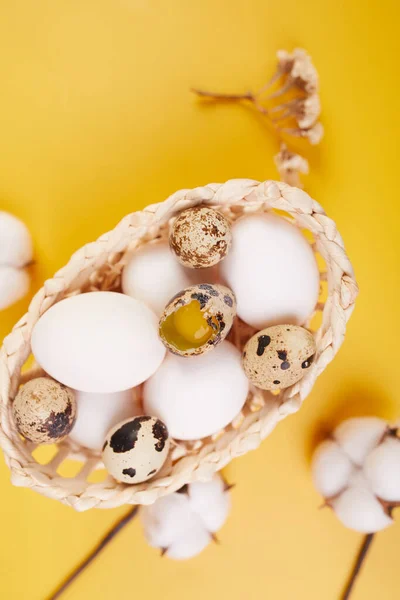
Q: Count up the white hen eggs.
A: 5